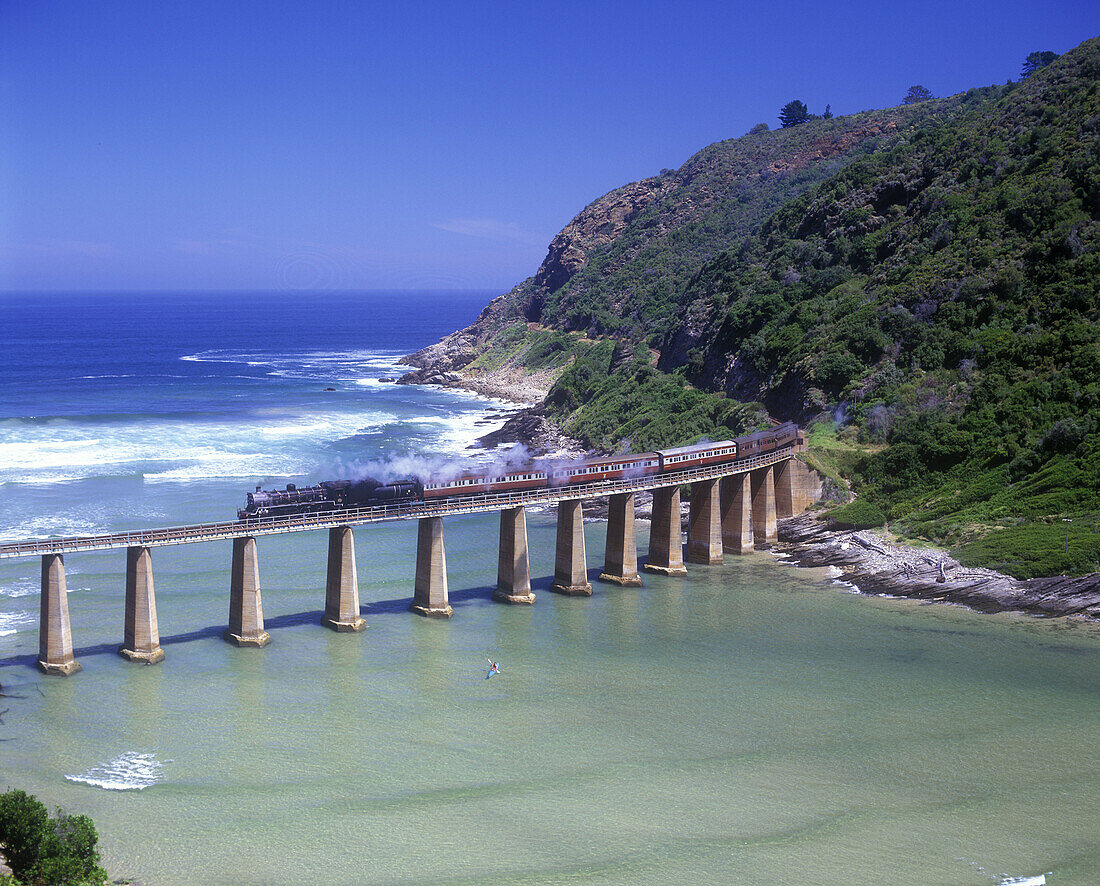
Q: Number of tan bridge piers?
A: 12